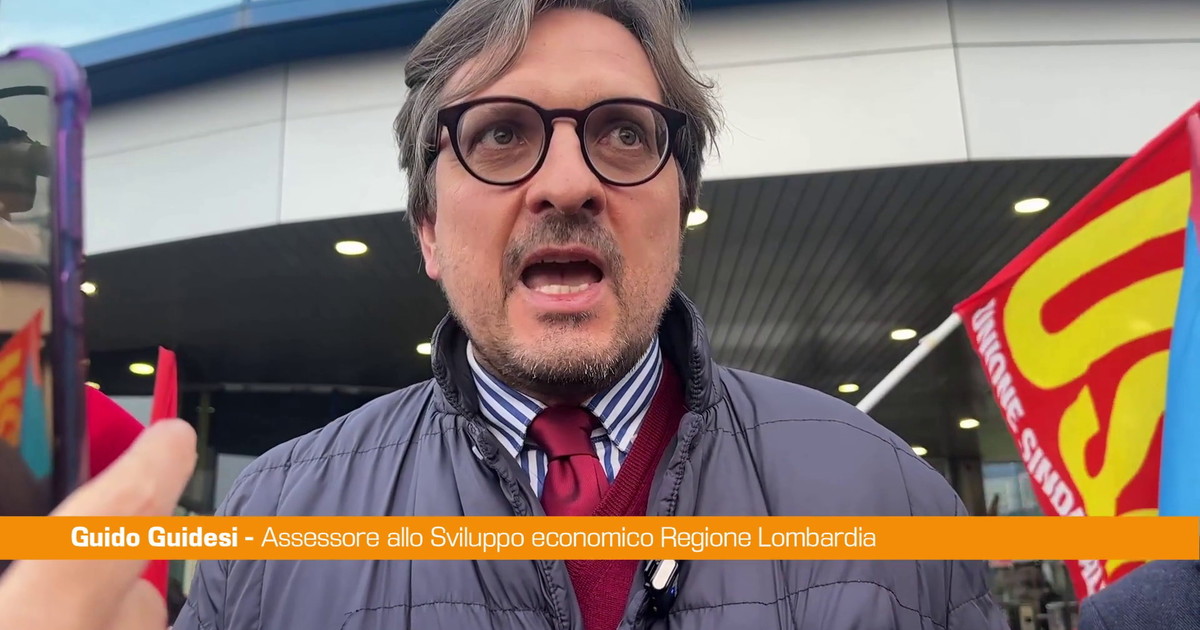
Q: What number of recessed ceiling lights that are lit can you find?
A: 11